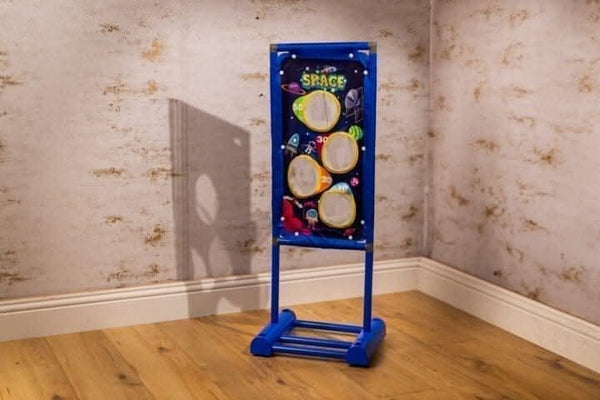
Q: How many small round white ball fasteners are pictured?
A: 10